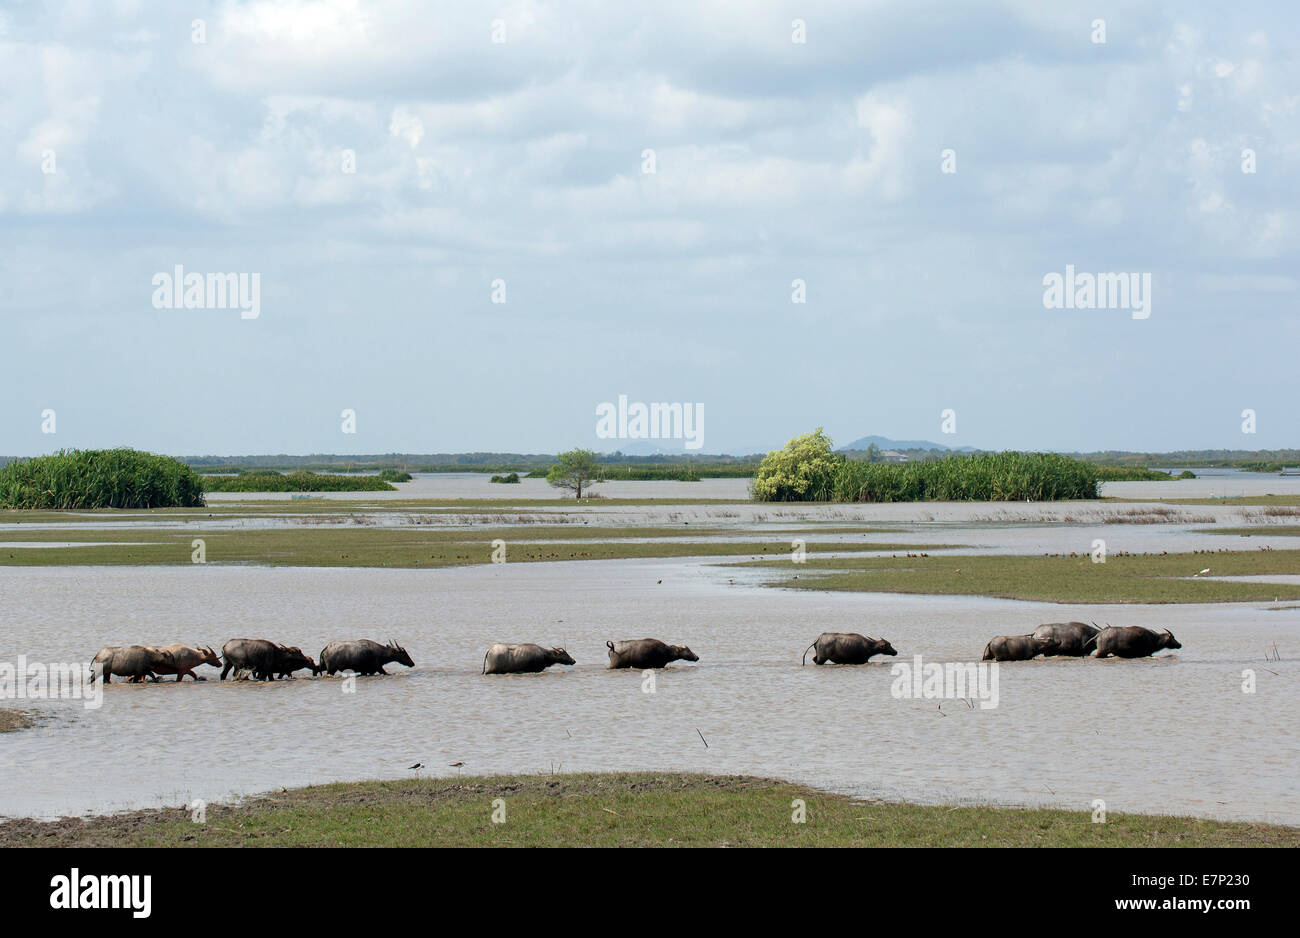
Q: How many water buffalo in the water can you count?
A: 11